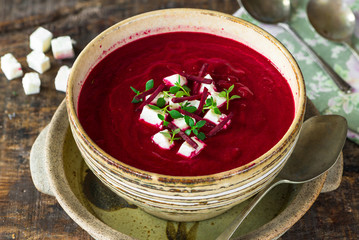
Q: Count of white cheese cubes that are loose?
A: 6